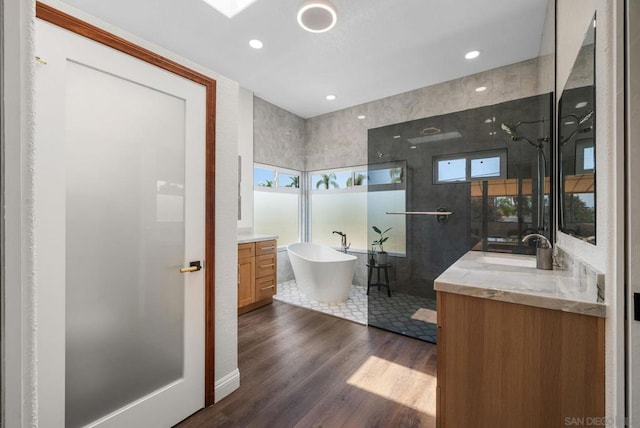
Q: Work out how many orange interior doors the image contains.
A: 0